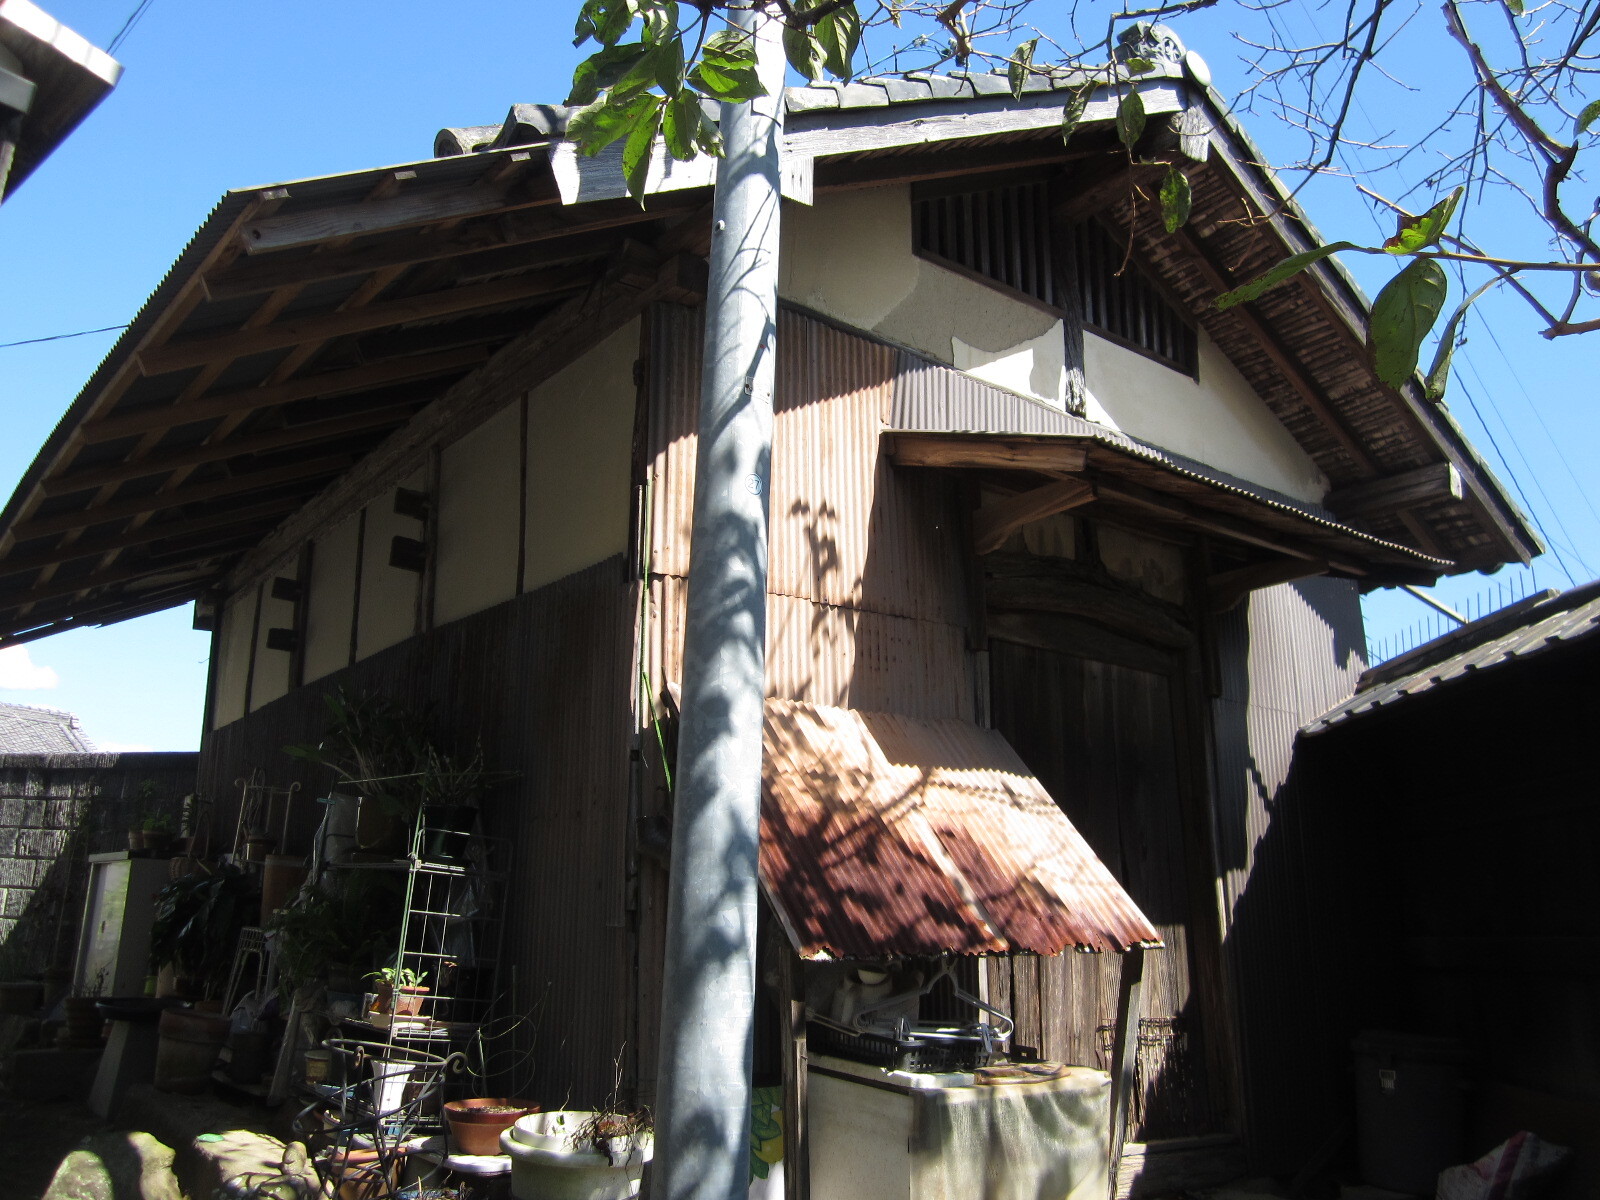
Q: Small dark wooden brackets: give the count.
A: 4